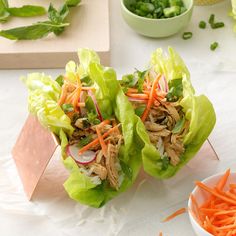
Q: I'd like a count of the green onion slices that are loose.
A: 5